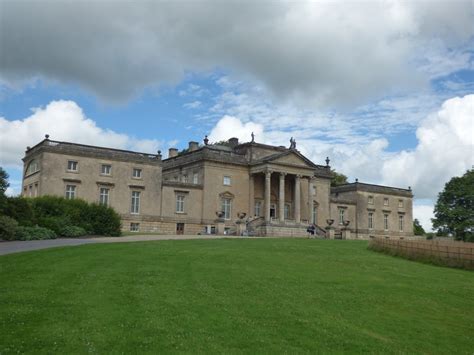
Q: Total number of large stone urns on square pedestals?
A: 4